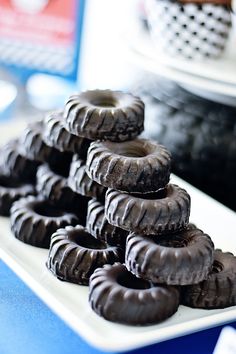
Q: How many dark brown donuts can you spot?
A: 15